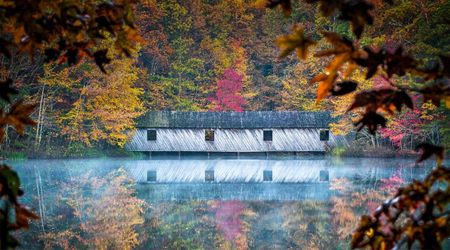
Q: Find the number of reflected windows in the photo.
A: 4